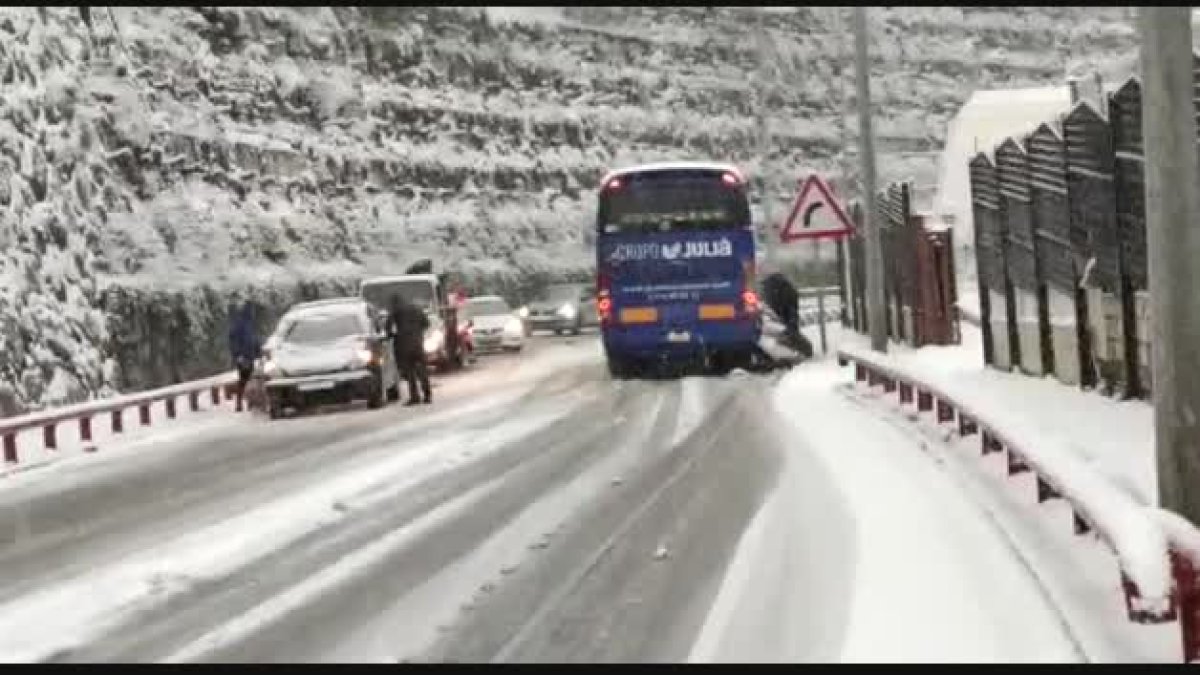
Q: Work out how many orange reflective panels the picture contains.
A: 2